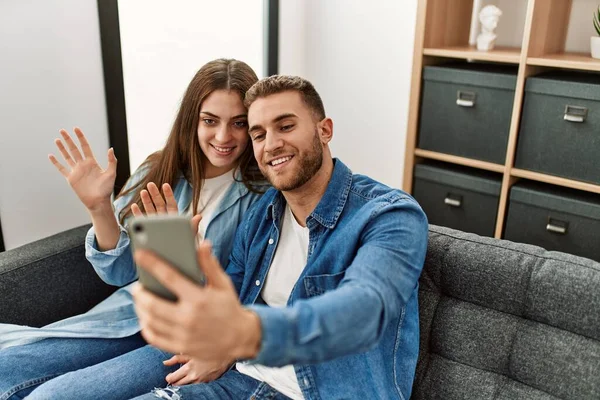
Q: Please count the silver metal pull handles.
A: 4